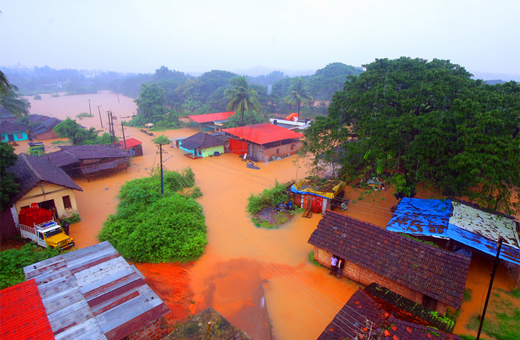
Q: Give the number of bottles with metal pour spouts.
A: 0